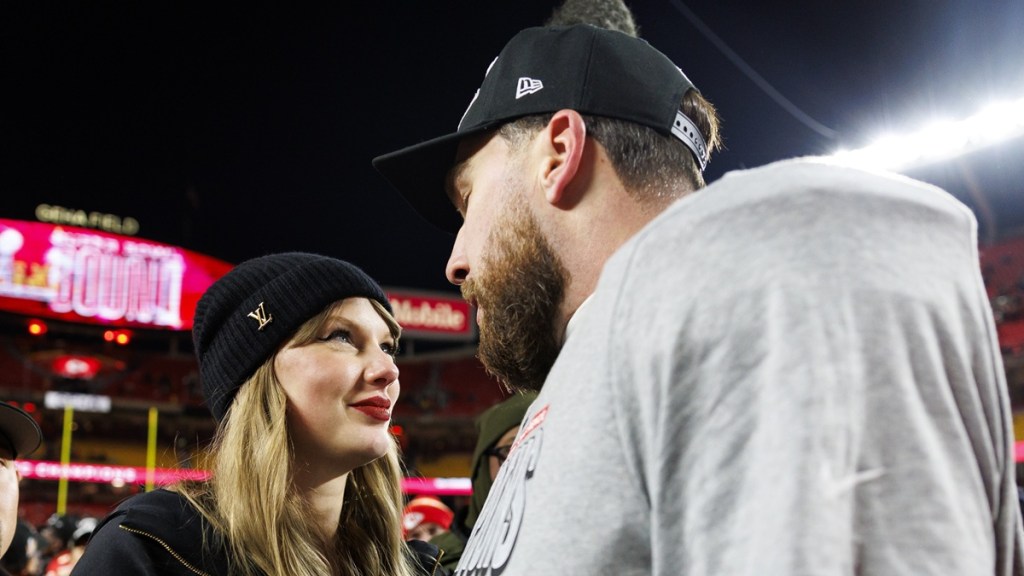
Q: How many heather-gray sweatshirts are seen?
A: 1